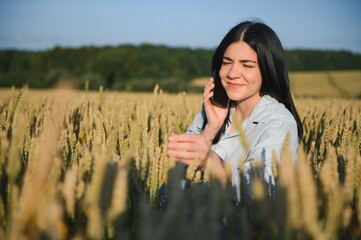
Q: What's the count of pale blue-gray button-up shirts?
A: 1